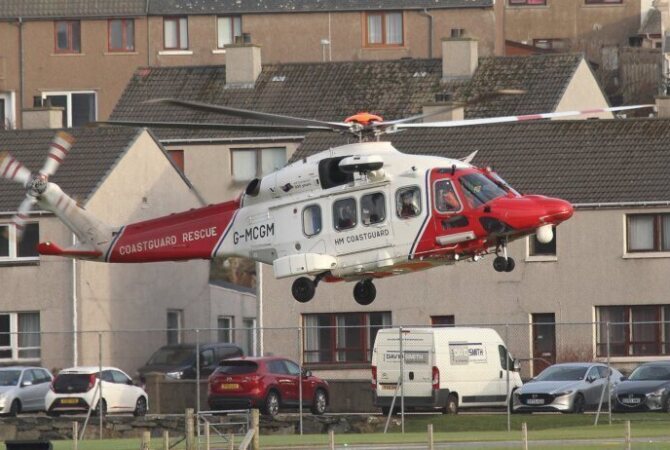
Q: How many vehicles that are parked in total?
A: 7